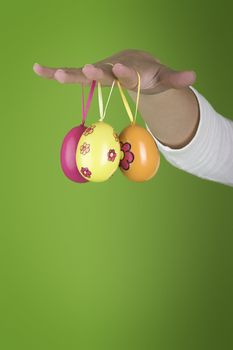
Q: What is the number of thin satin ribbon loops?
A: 3